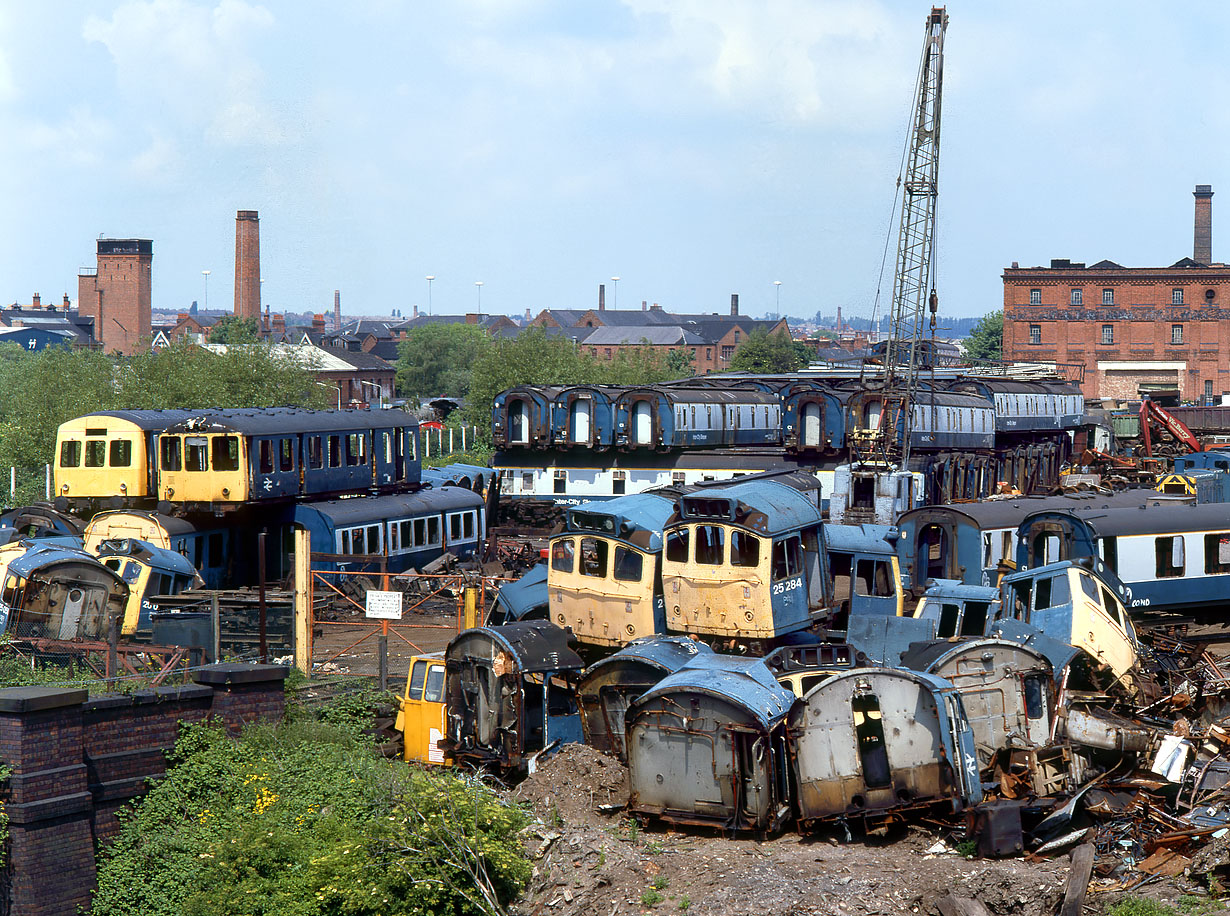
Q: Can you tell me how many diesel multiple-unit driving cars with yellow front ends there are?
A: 2